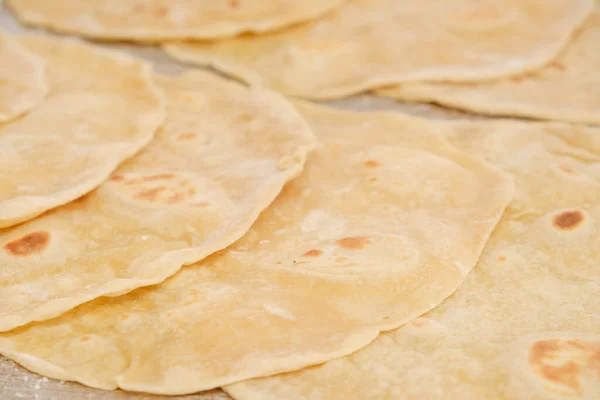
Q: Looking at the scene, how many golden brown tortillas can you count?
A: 8